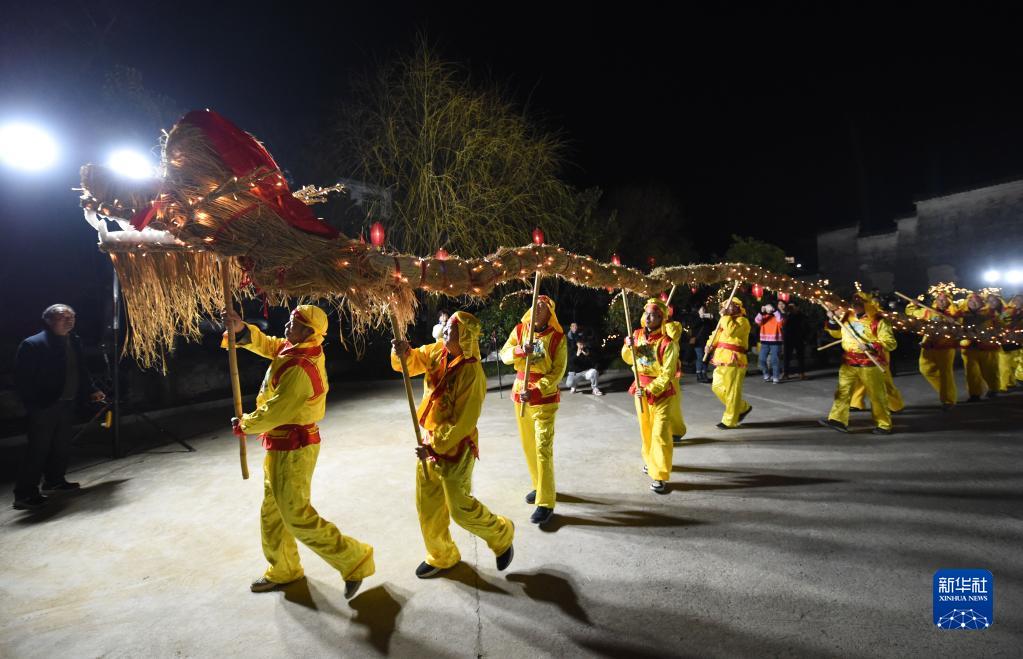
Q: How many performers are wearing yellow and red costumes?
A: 12